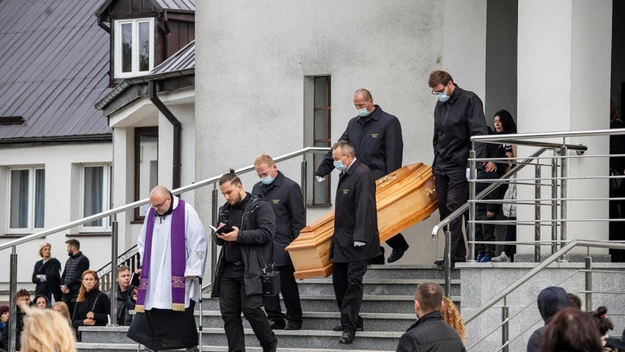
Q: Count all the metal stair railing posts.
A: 11